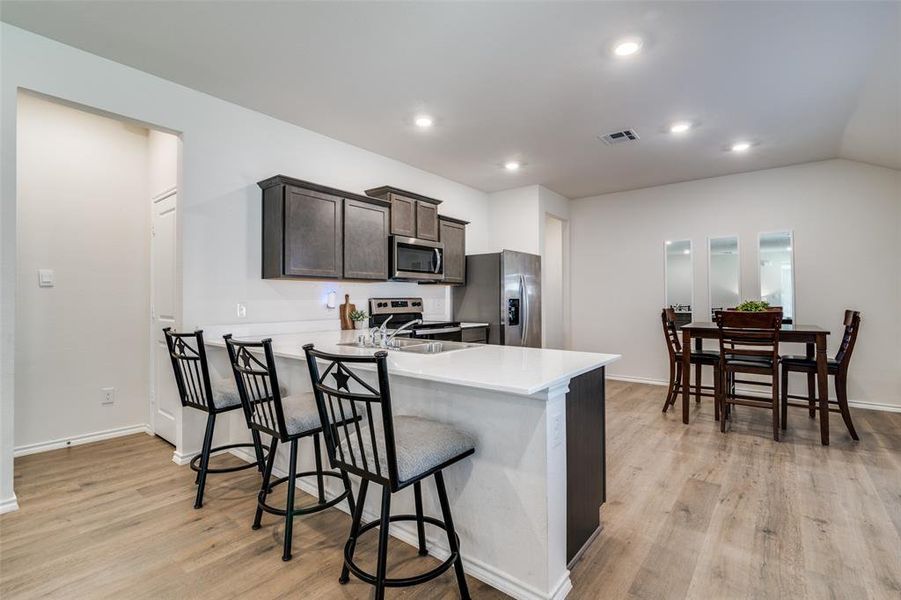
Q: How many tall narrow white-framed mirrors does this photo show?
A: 3